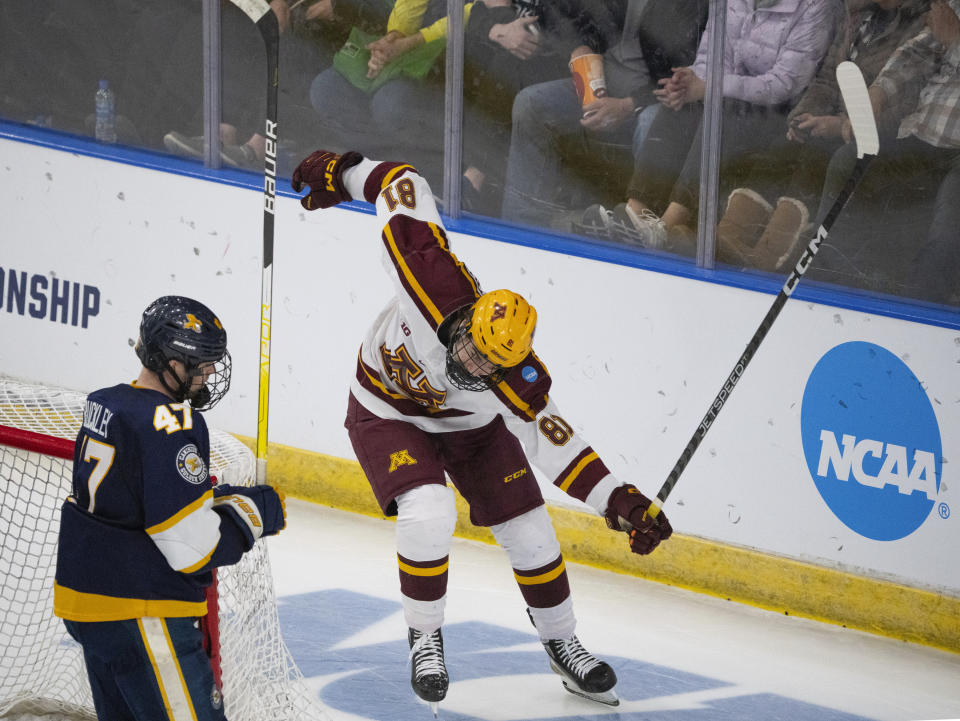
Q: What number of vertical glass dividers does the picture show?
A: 3